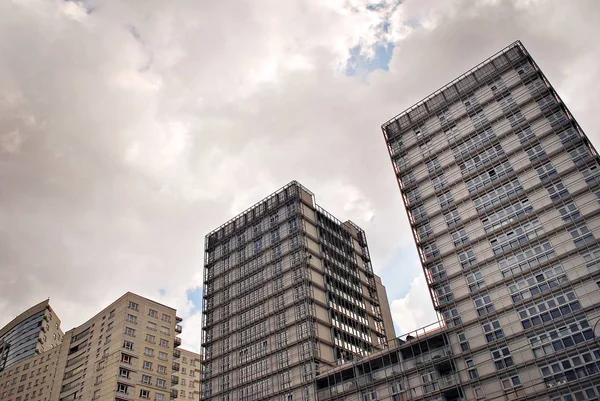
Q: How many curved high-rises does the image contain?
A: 1